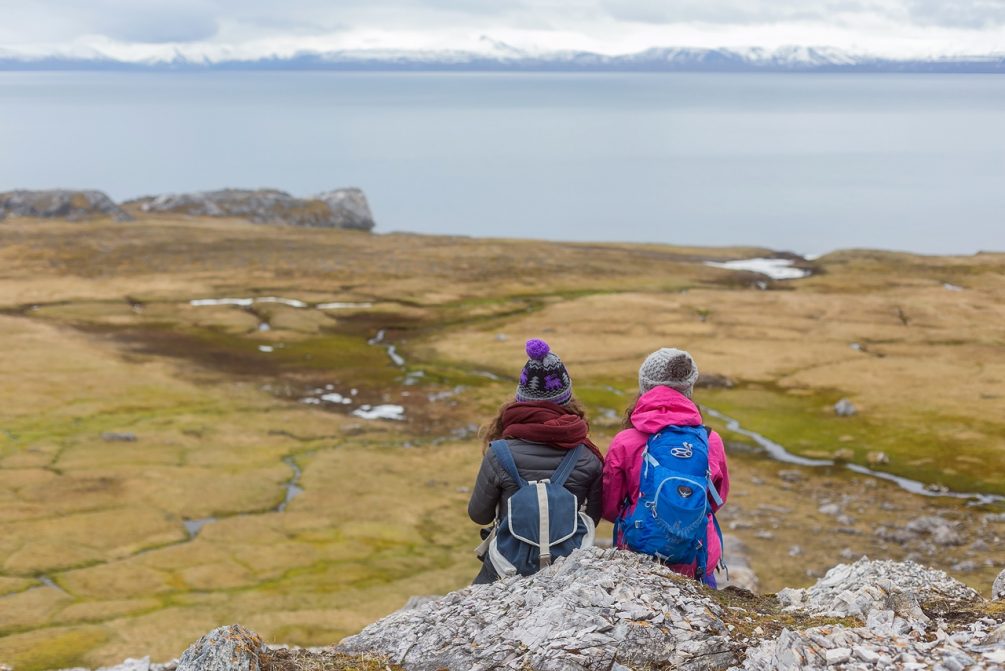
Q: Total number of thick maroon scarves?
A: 1